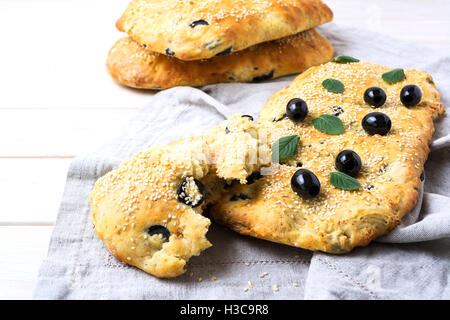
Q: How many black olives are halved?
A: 2